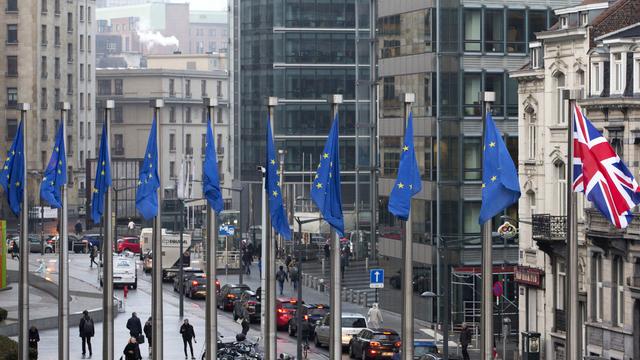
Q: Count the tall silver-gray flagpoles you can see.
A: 10